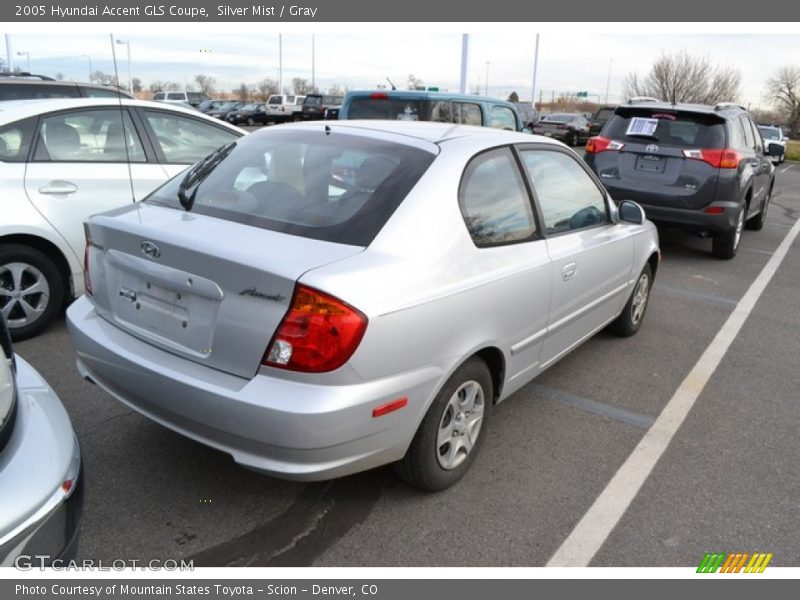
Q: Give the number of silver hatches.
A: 1